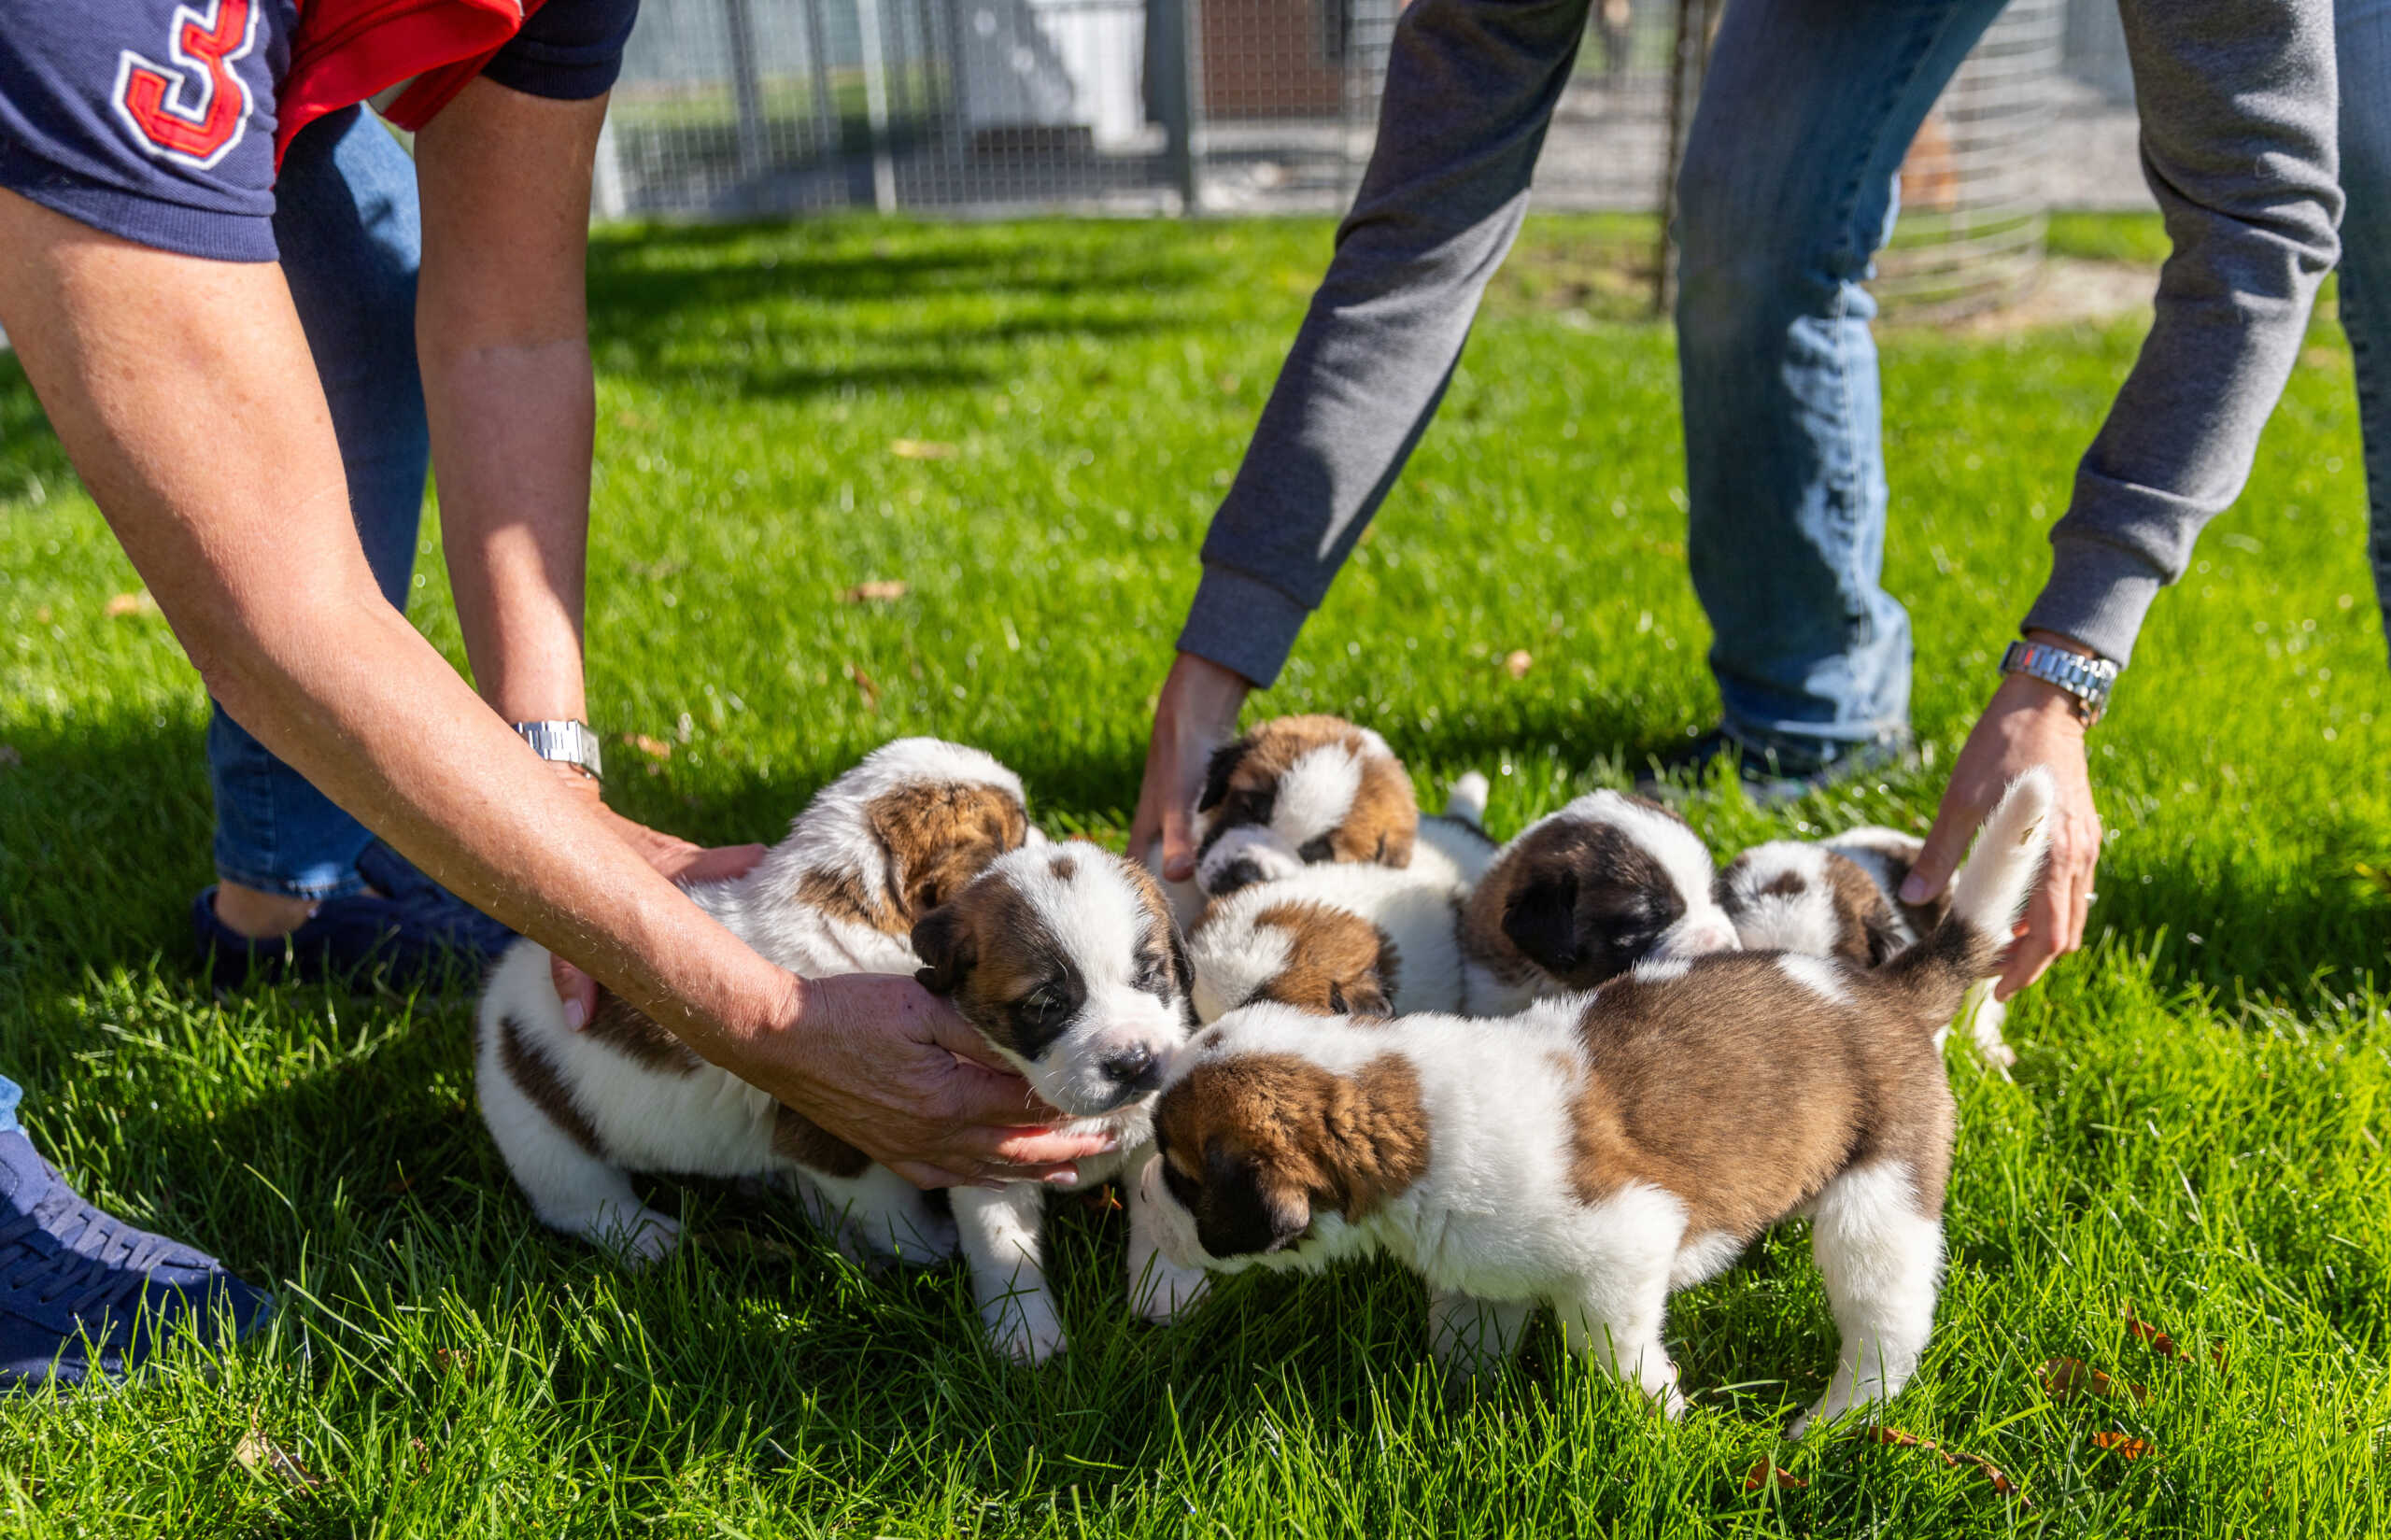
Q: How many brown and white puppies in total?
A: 7